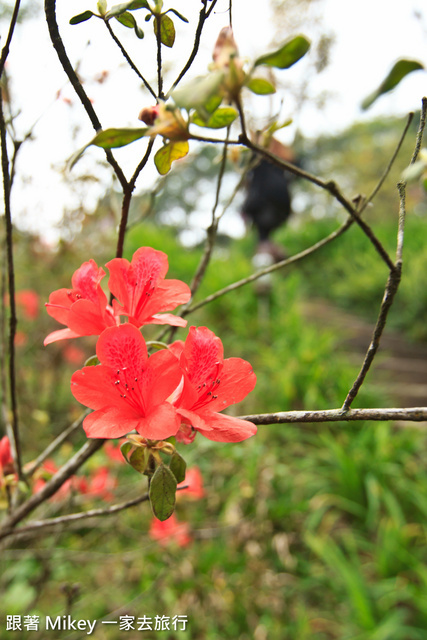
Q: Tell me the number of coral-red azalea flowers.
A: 4